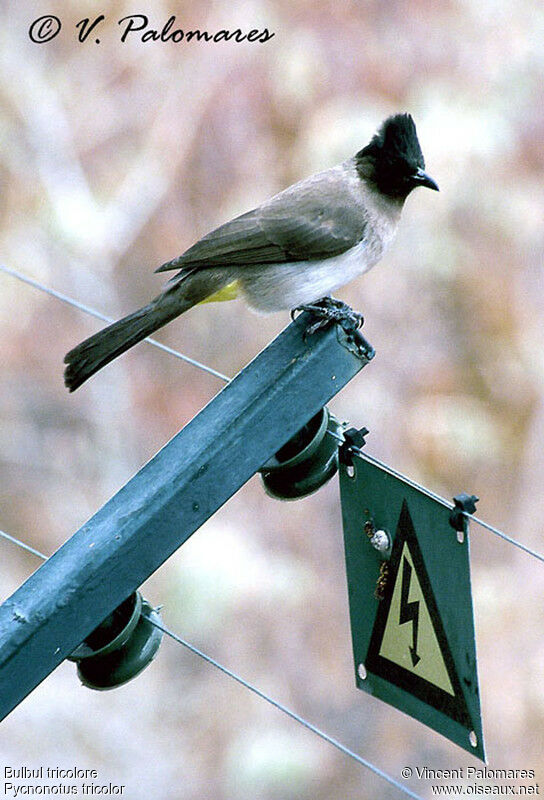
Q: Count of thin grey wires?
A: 2